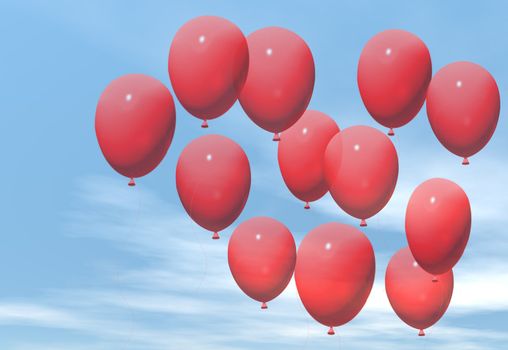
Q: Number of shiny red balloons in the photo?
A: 12